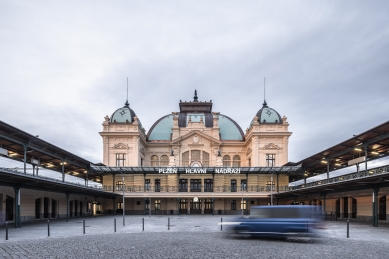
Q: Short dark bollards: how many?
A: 8